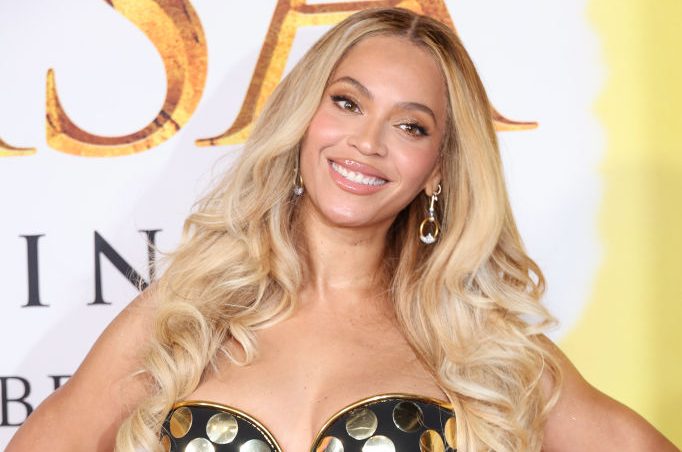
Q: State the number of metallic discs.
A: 11